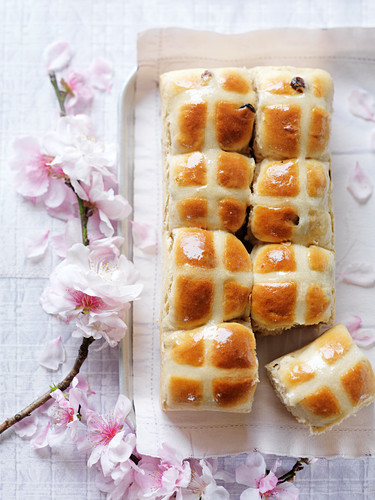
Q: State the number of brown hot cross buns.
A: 8